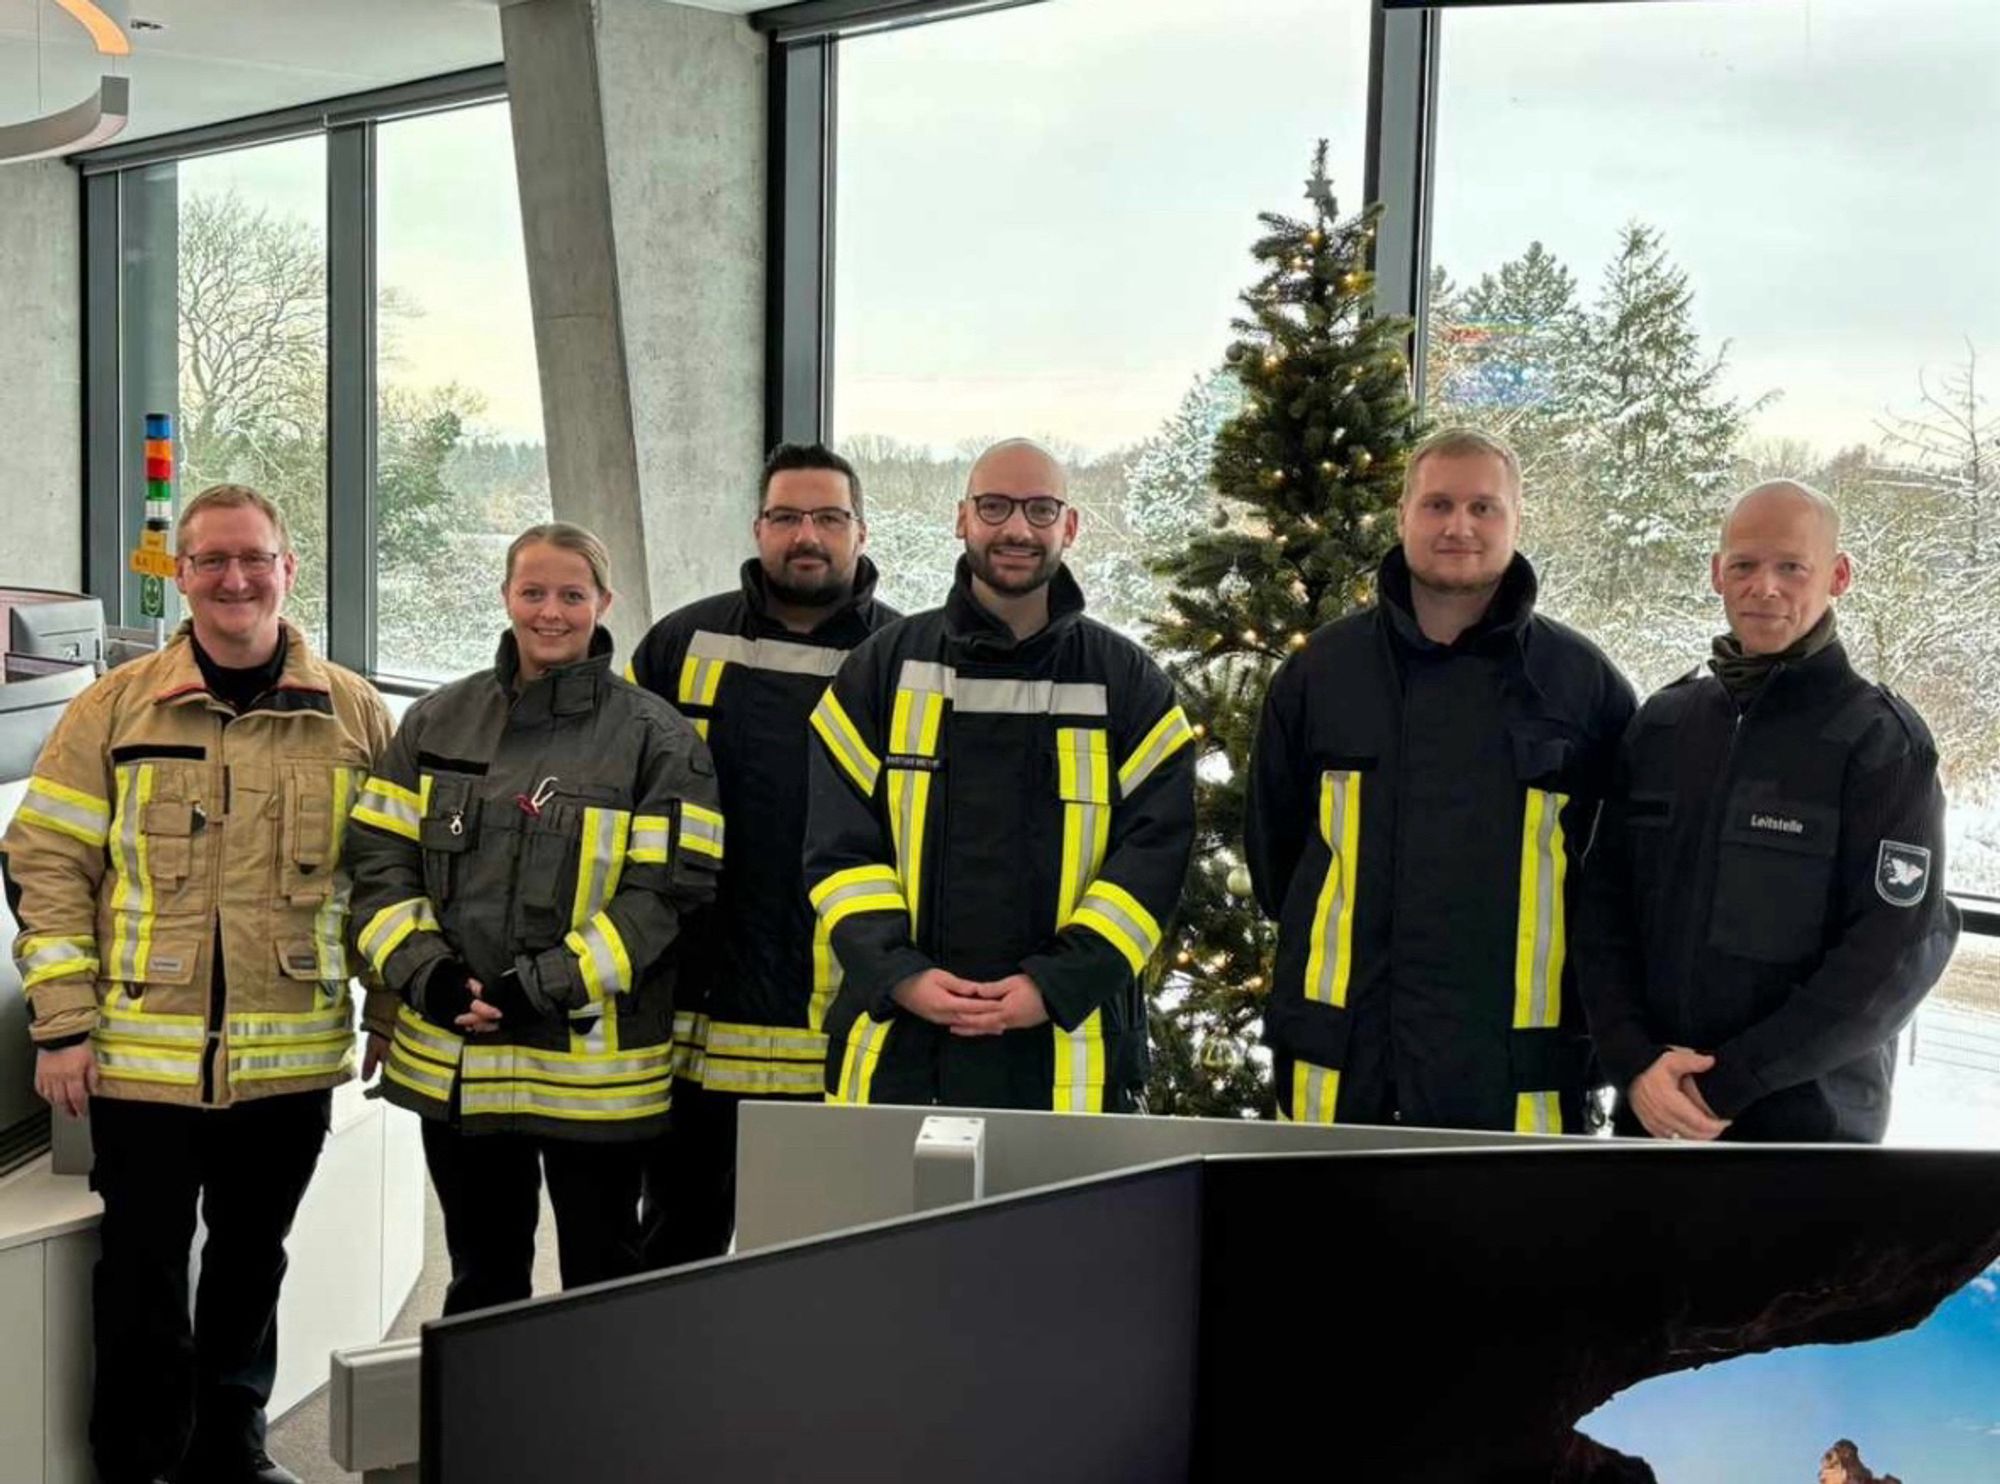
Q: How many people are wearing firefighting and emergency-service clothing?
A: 6